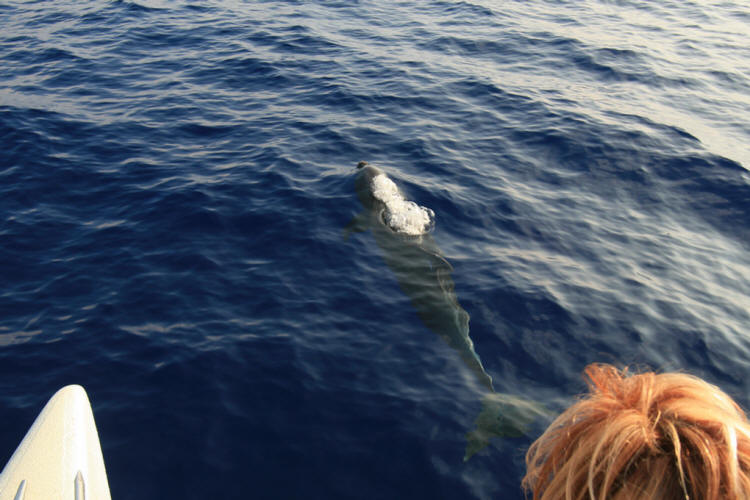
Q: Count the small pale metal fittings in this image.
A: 2